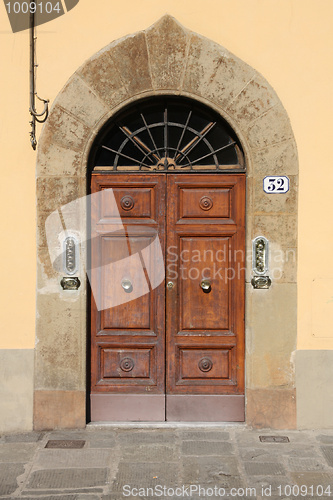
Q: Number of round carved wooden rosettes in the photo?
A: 4